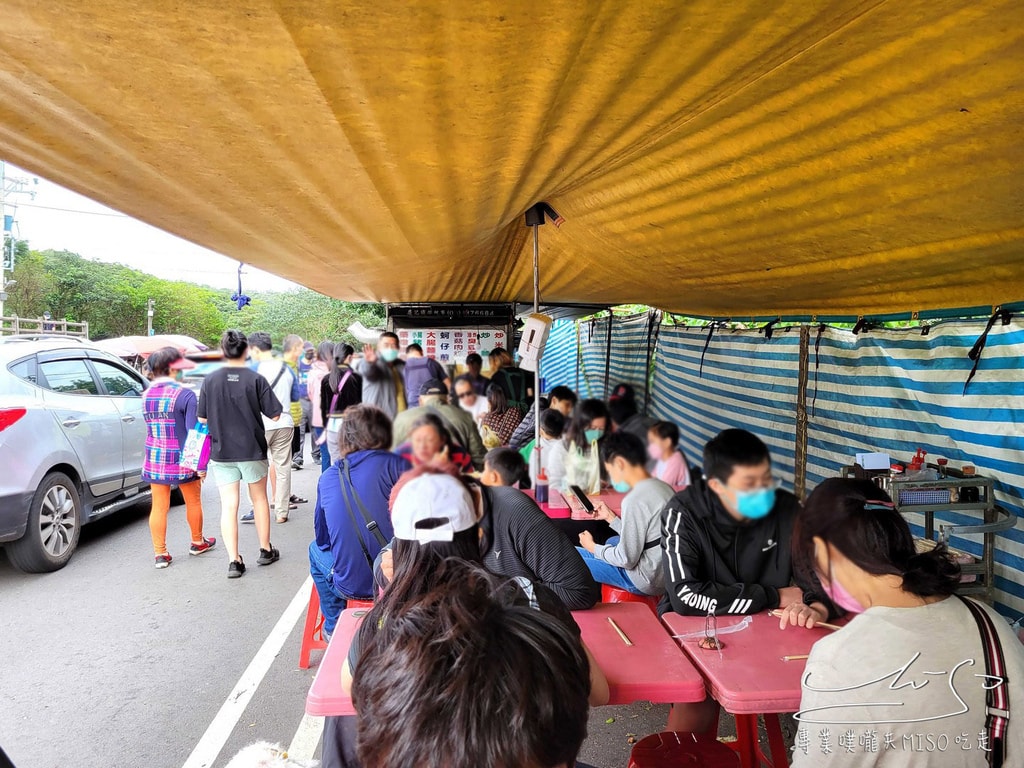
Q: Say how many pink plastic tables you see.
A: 4